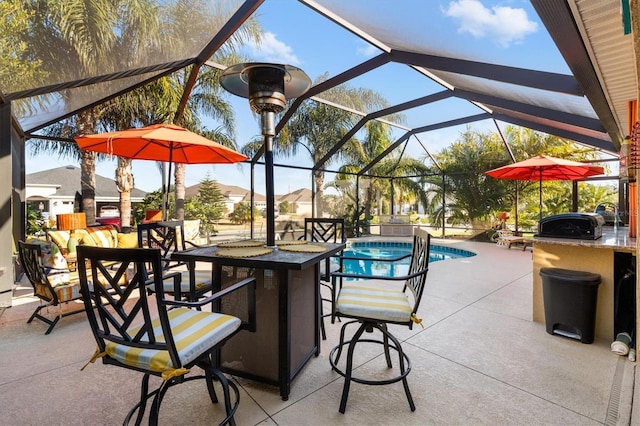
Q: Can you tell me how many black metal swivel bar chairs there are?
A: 4